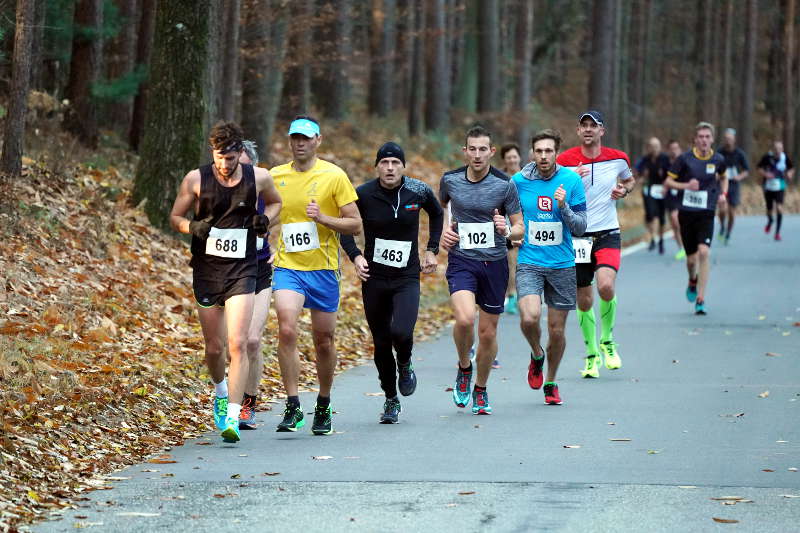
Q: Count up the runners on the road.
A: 13